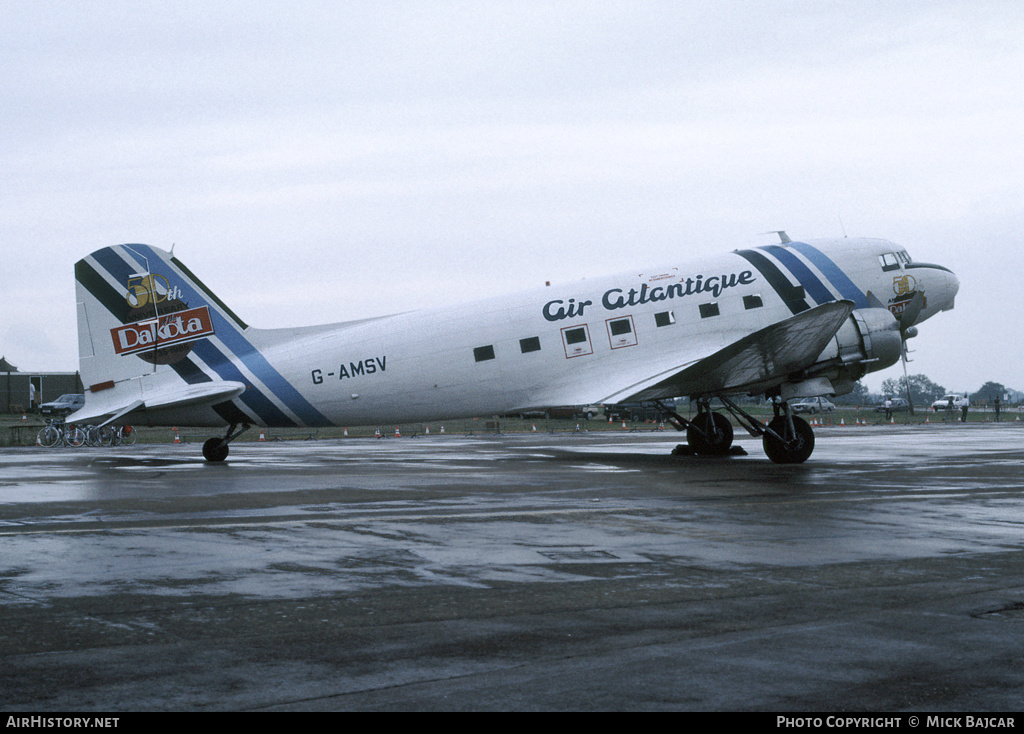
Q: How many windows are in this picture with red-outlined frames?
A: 2